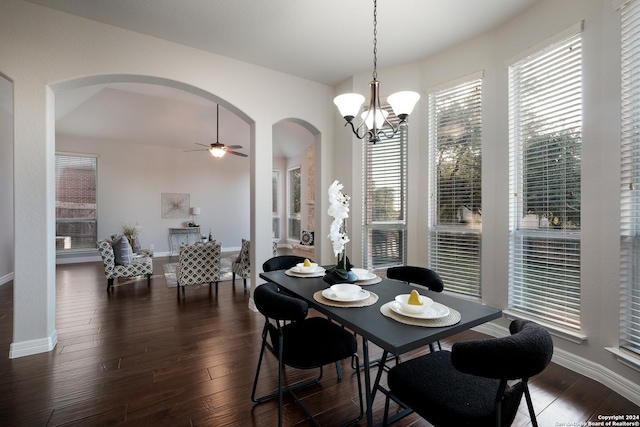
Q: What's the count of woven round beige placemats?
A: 4